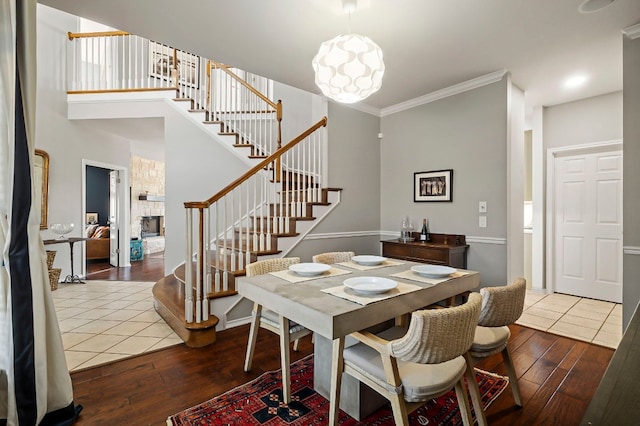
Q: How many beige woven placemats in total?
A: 4